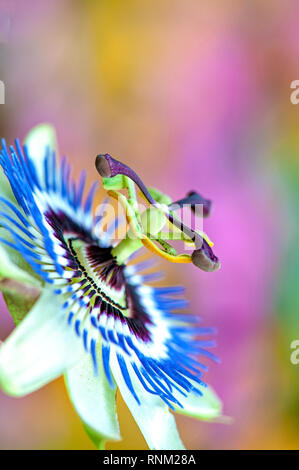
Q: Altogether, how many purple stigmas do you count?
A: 3